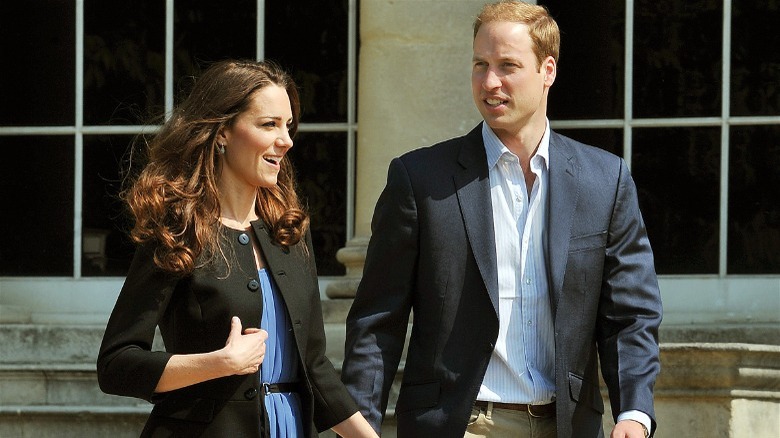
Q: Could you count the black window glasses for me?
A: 13